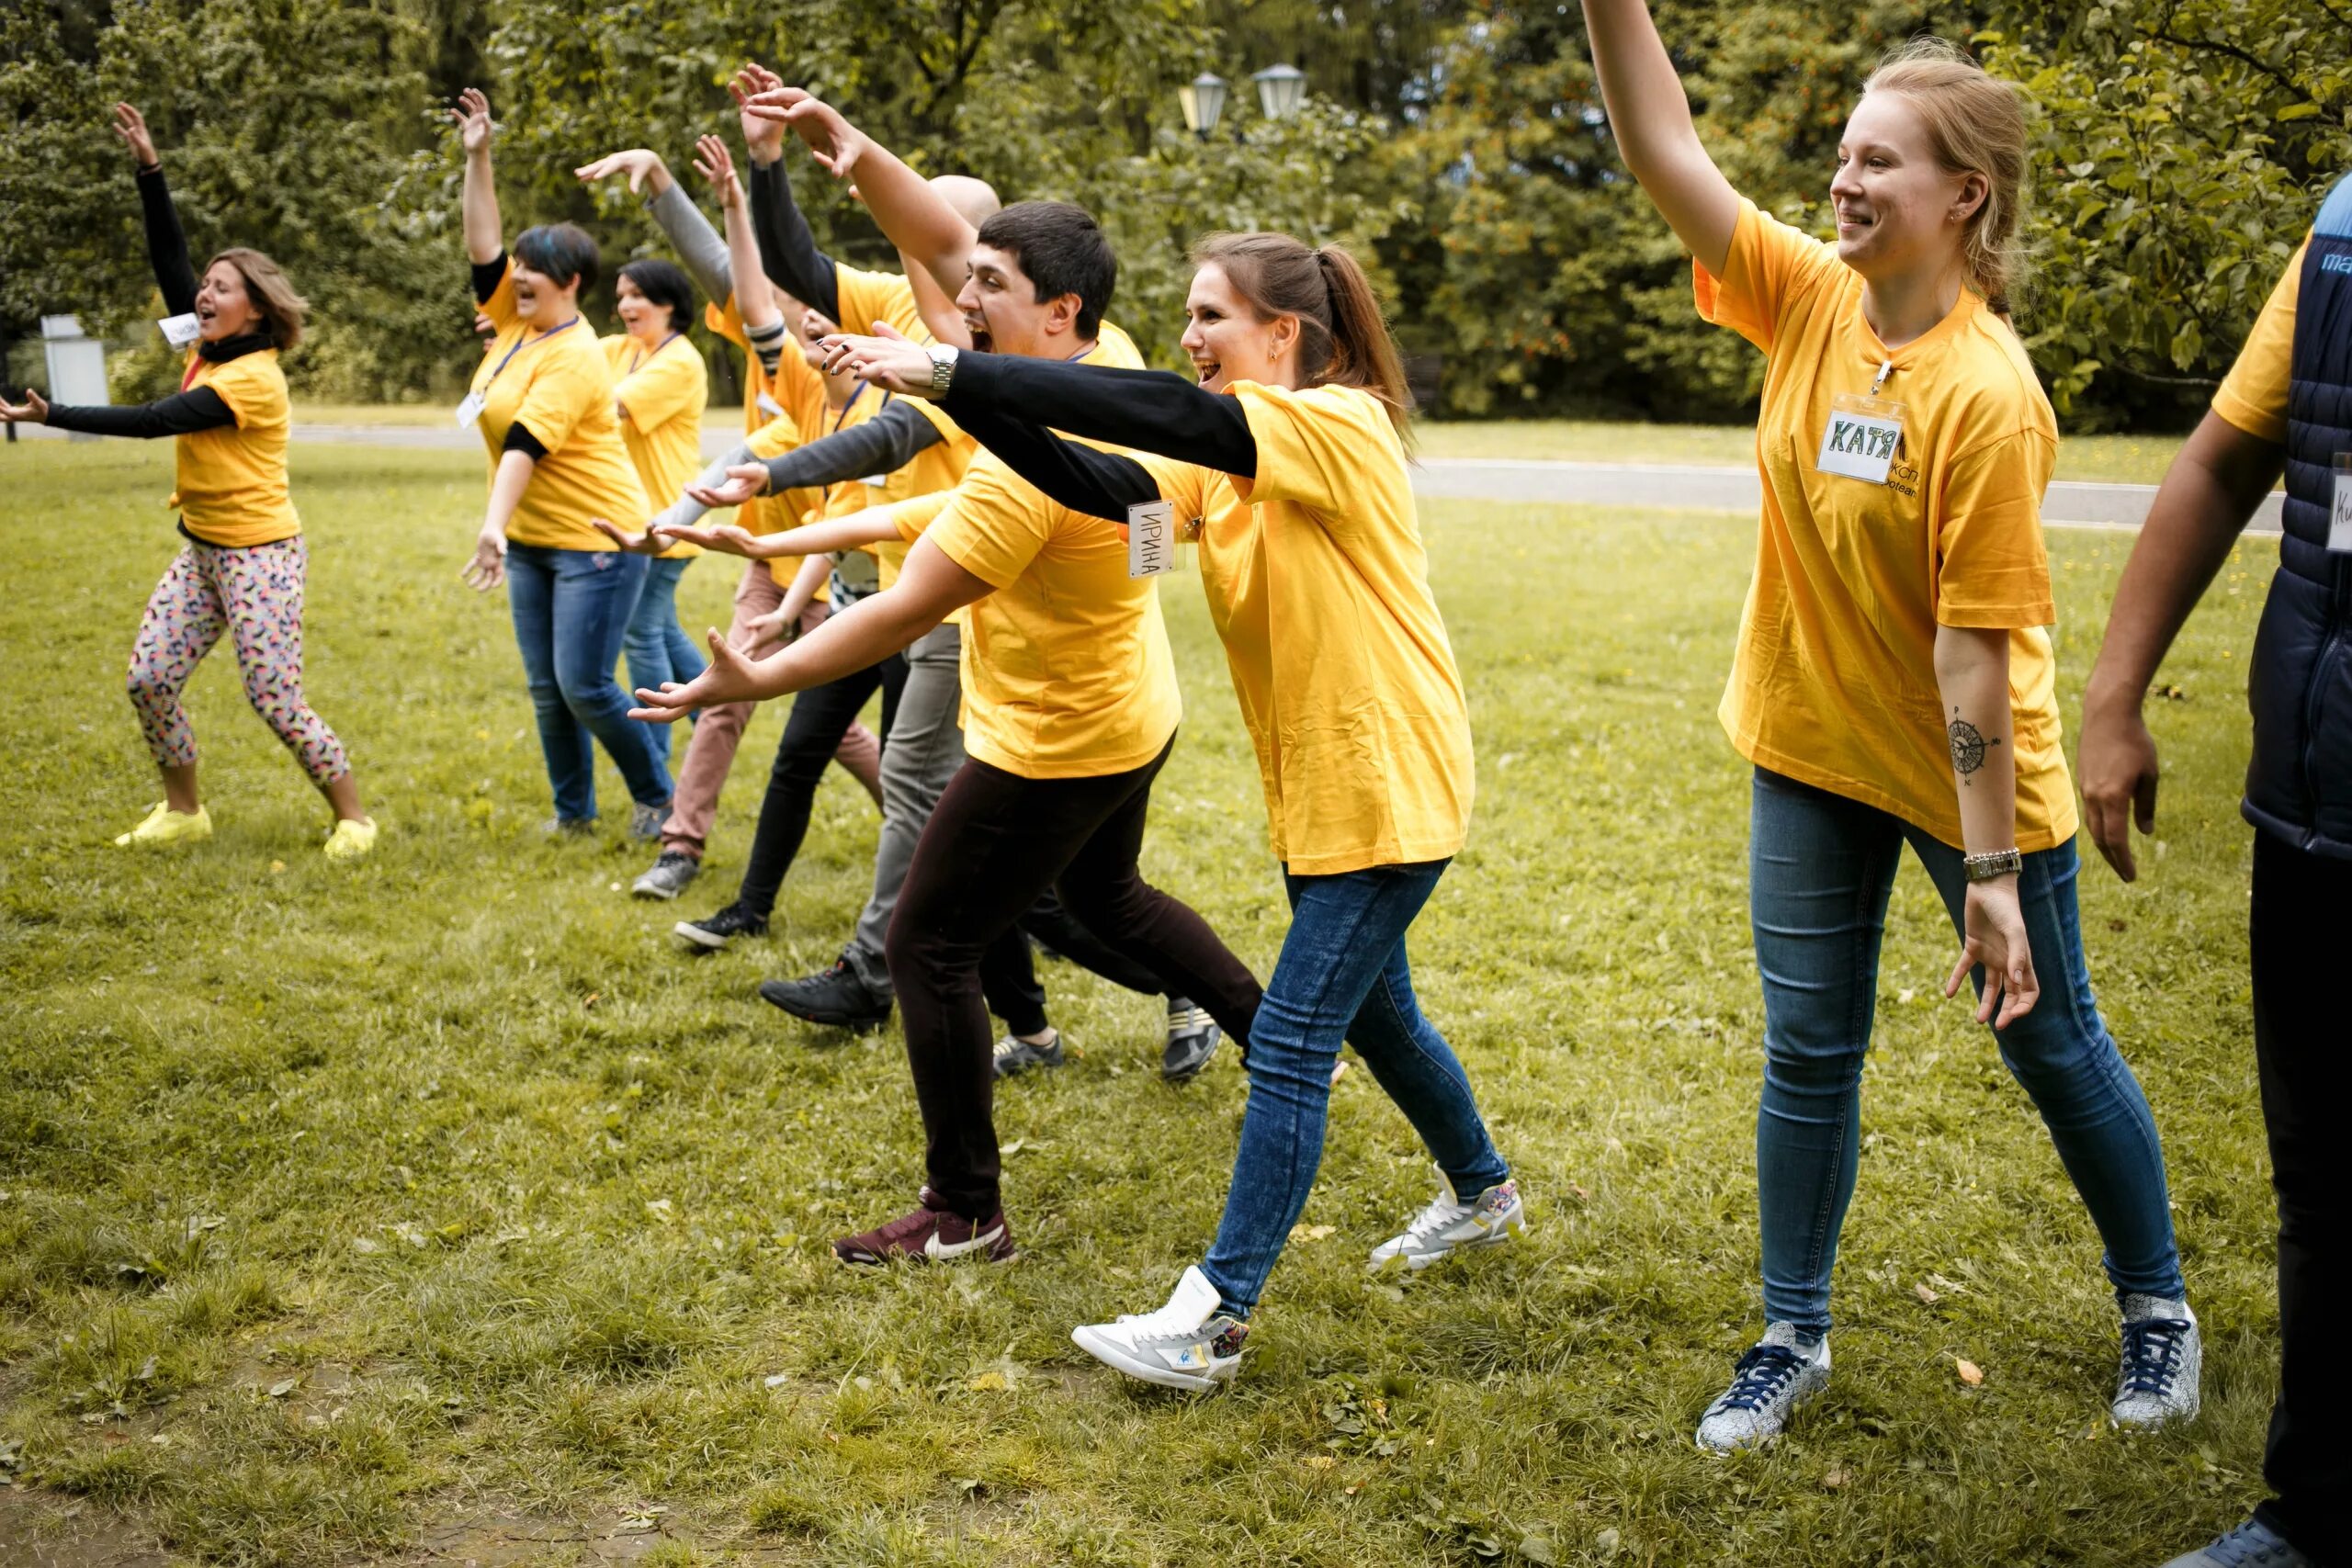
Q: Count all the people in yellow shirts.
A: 11